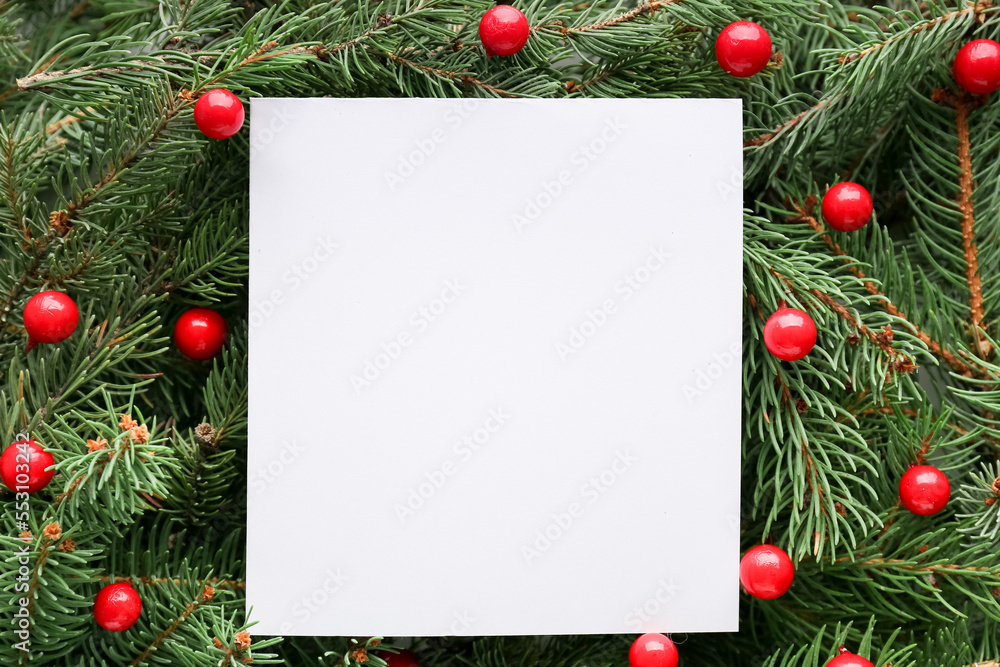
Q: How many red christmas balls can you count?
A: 15